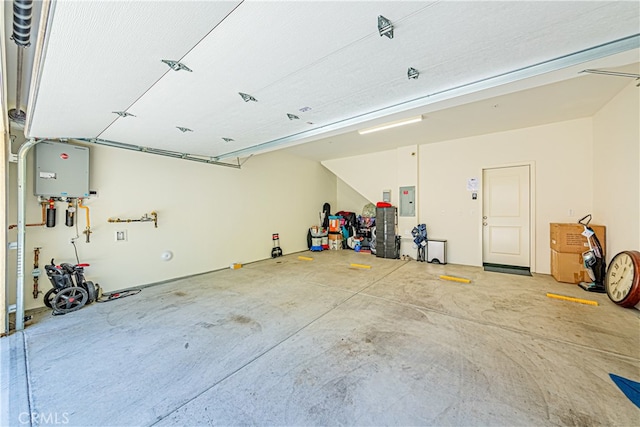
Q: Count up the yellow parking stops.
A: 4